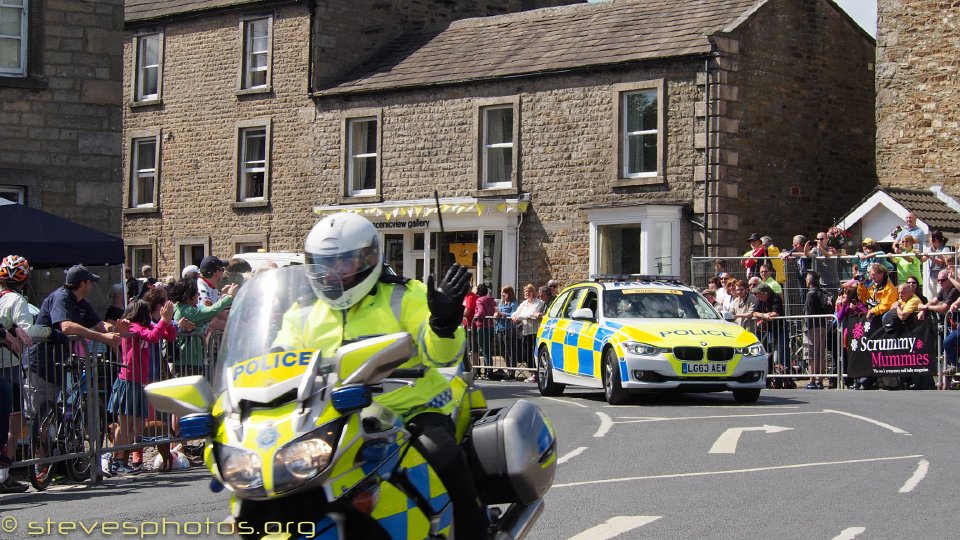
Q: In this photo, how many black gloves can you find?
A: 1